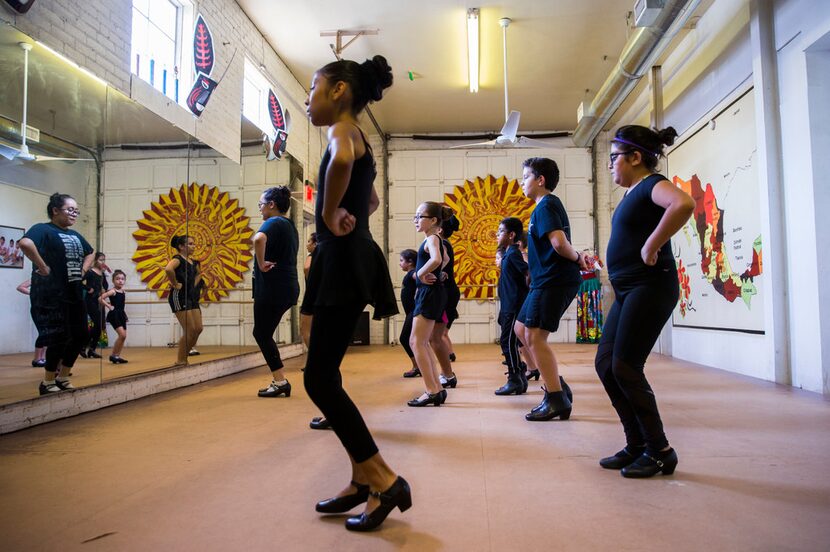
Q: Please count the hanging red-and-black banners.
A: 2